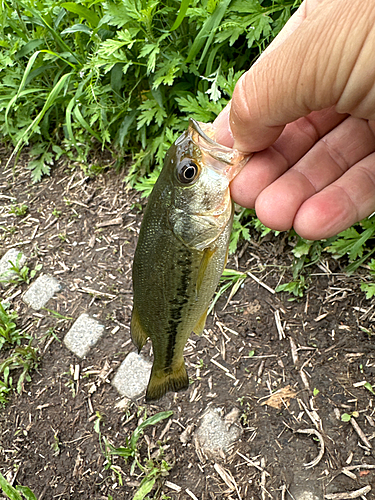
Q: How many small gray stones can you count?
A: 5